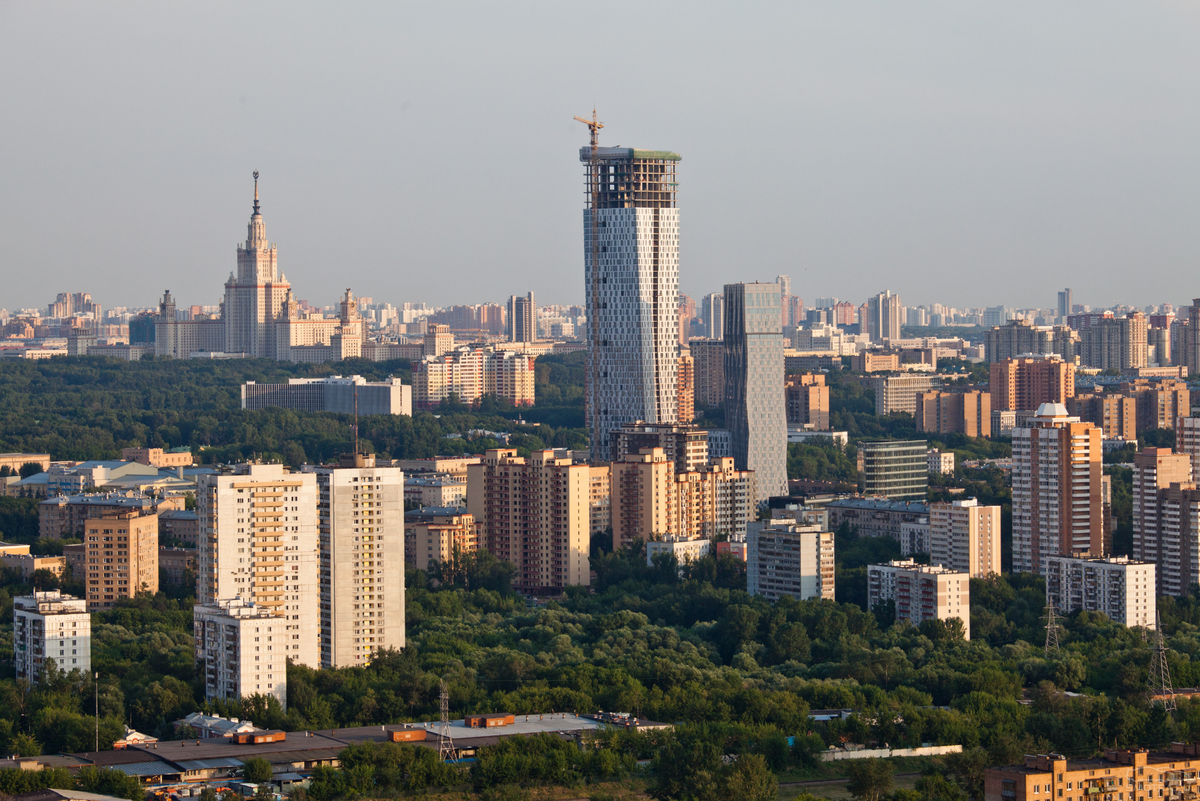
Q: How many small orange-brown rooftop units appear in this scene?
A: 3